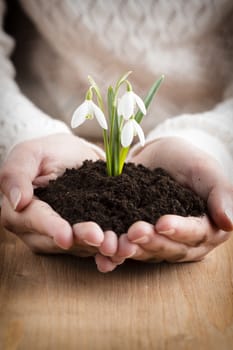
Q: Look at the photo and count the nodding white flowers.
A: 3